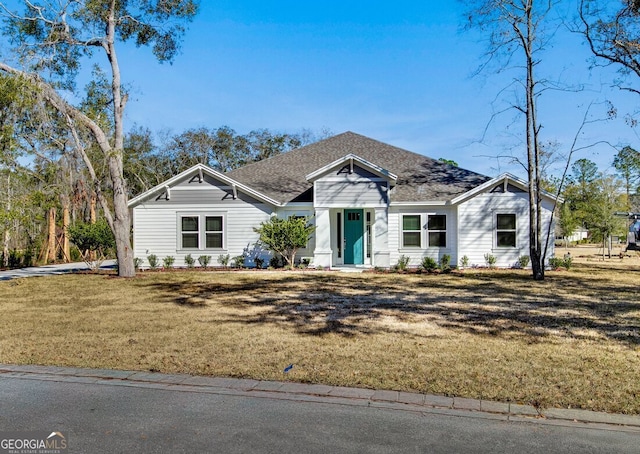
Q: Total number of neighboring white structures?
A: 1